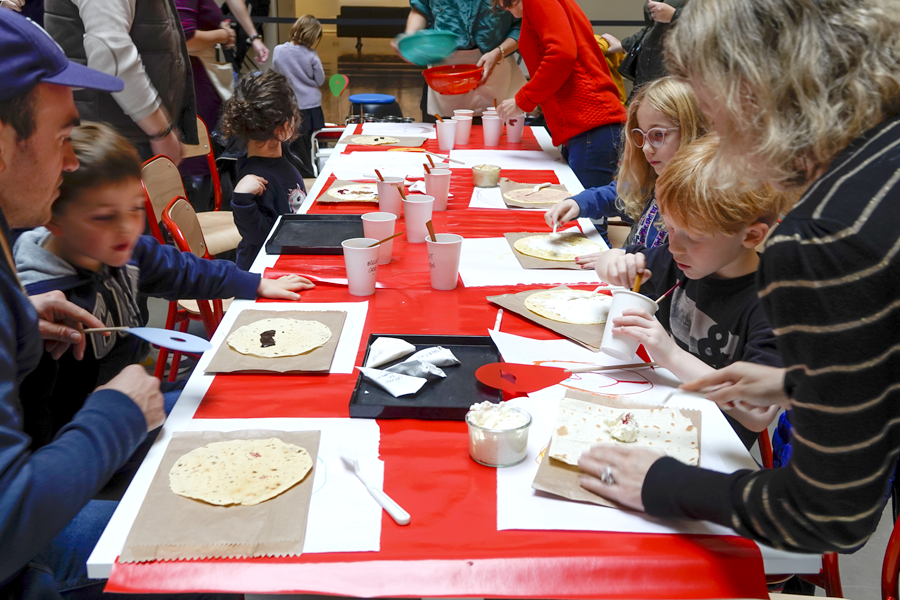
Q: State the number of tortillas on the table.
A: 8